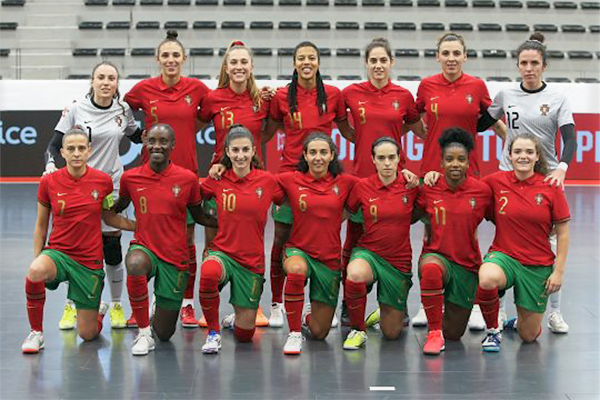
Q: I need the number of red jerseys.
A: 12